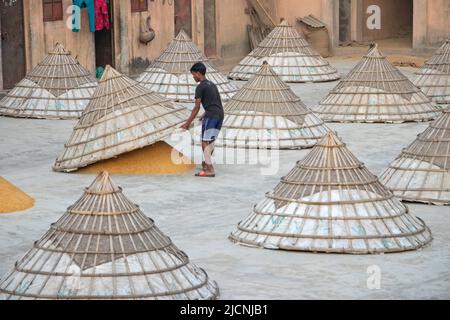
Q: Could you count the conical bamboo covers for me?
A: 10